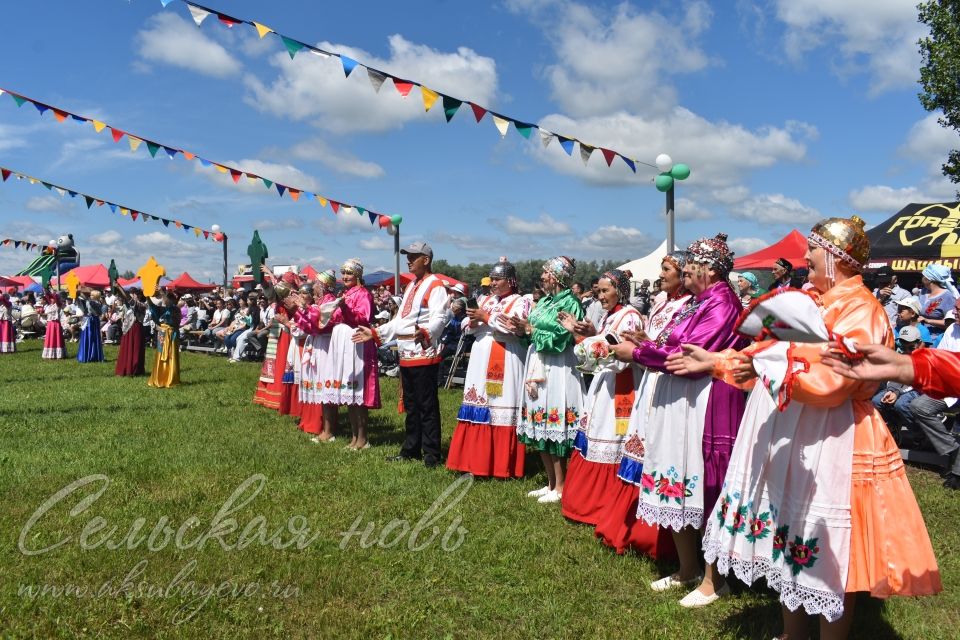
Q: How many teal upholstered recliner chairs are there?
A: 0